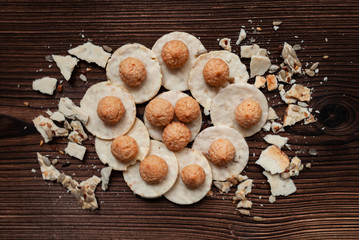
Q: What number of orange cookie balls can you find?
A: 12